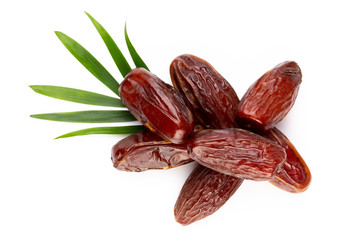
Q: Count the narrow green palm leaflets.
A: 6